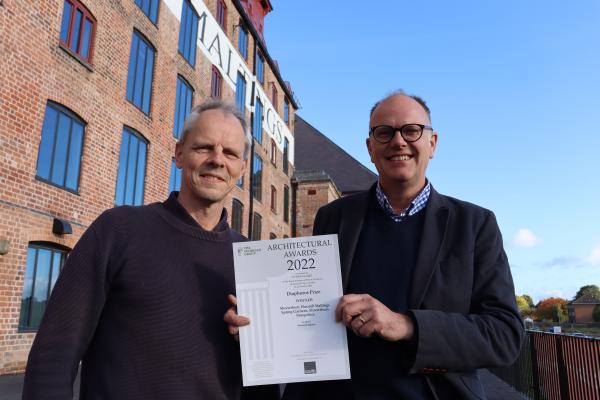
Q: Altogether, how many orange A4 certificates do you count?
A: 0